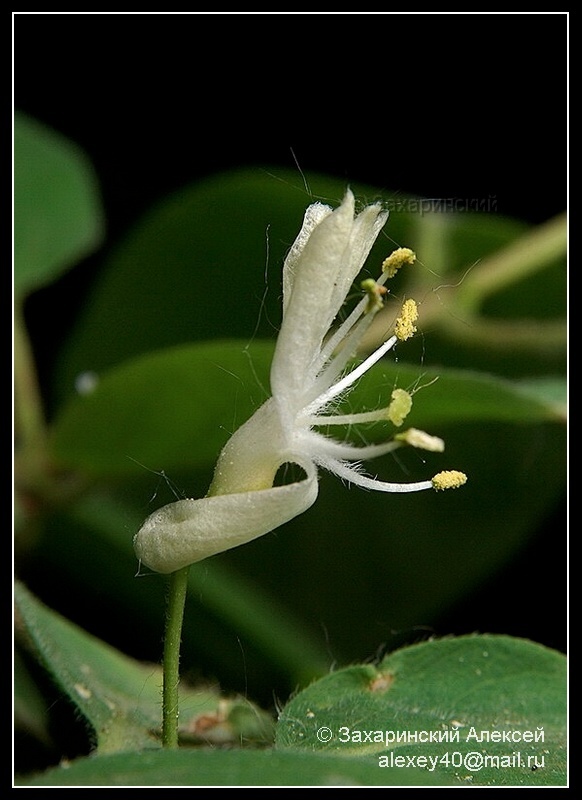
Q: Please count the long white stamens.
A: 6